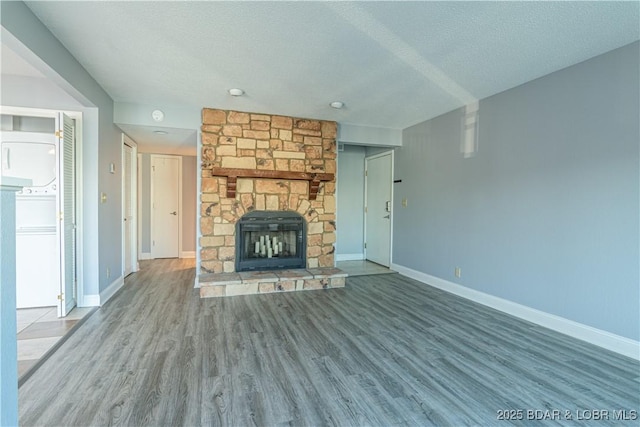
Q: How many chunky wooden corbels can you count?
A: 2